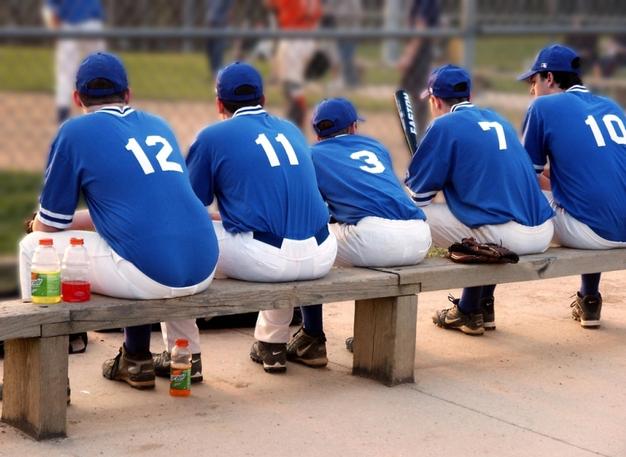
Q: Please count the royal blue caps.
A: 5